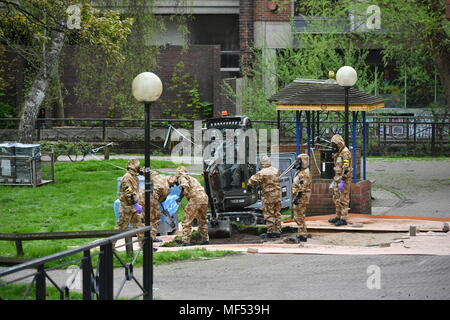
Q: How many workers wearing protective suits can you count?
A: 6